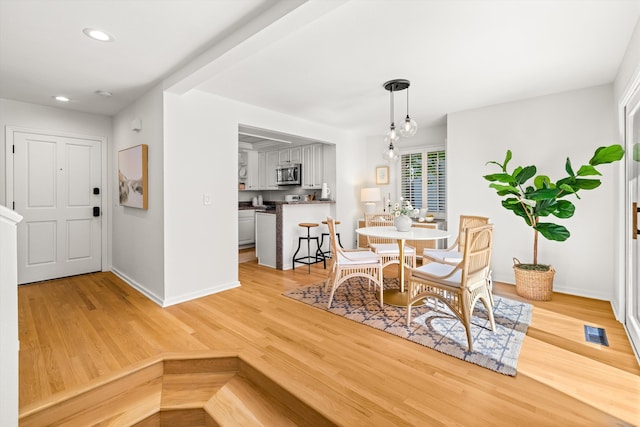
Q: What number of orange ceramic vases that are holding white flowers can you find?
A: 0